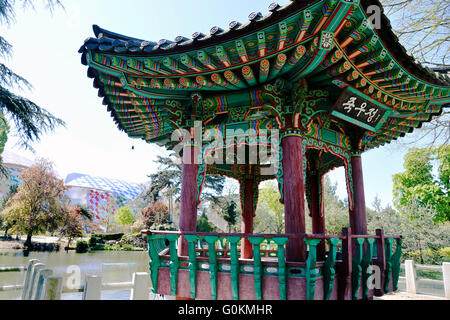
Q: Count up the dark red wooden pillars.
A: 5